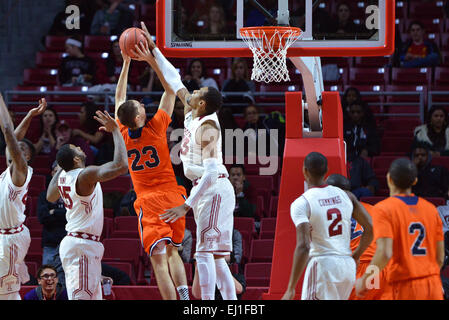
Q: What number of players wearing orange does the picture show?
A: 3